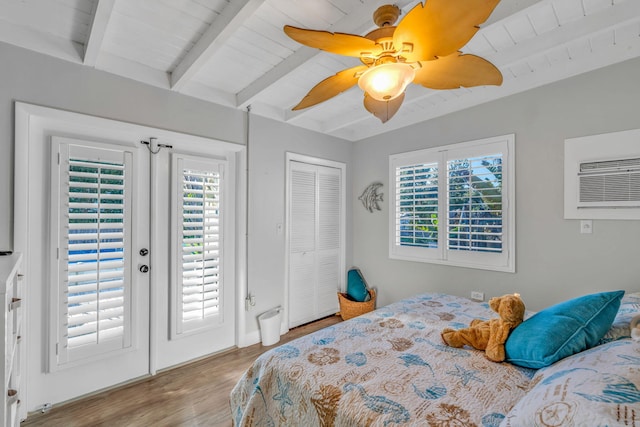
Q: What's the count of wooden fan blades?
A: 5